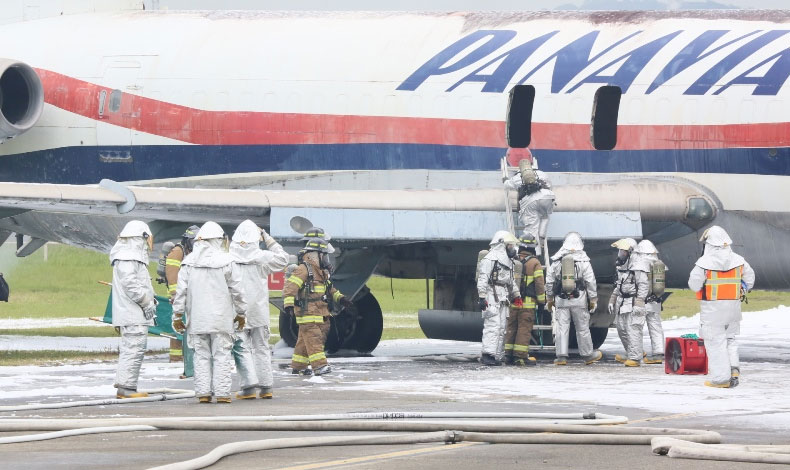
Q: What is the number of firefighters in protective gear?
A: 13